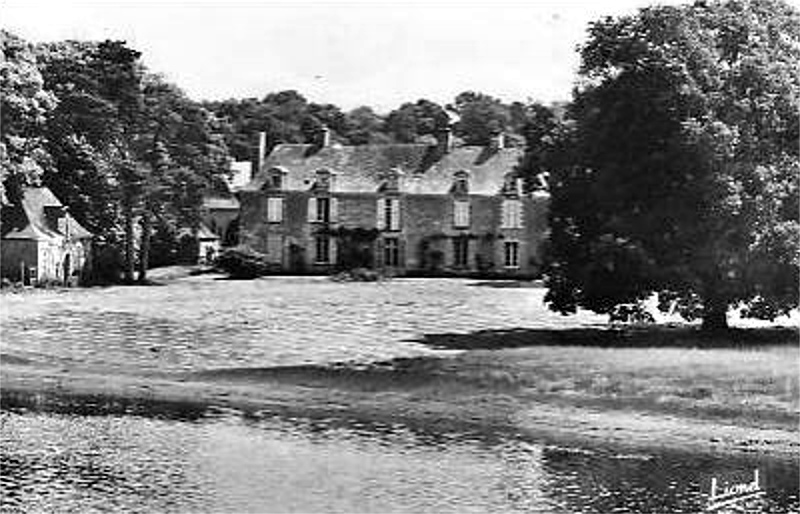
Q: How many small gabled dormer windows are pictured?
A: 5